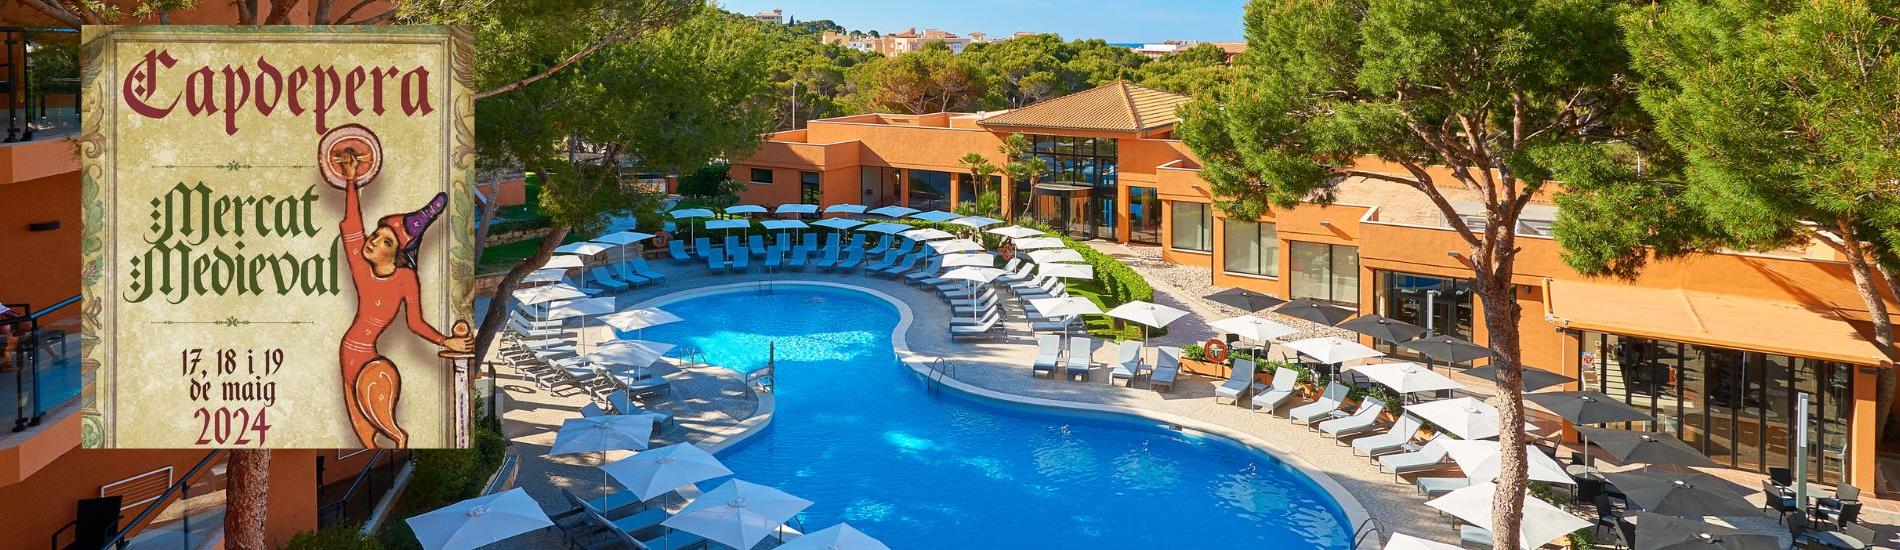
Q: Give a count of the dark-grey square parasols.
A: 9